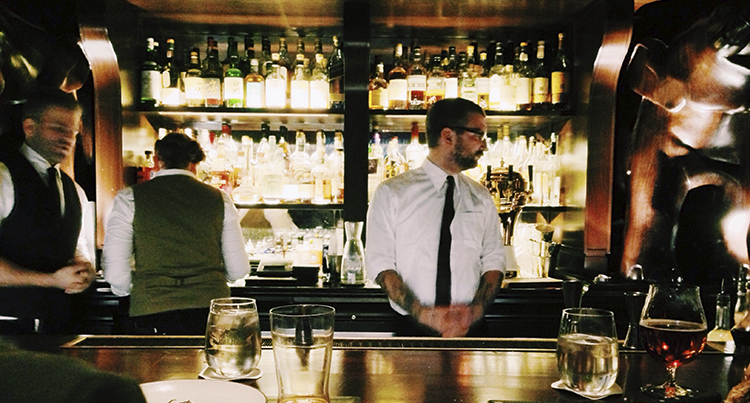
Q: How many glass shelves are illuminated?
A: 4